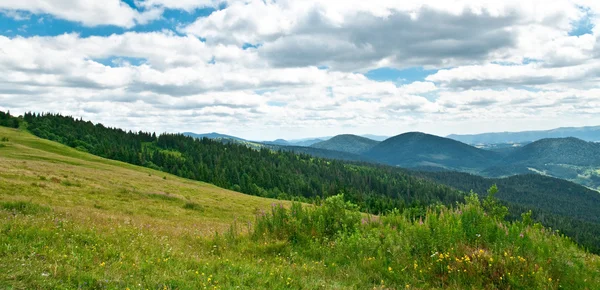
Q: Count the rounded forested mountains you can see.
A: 3